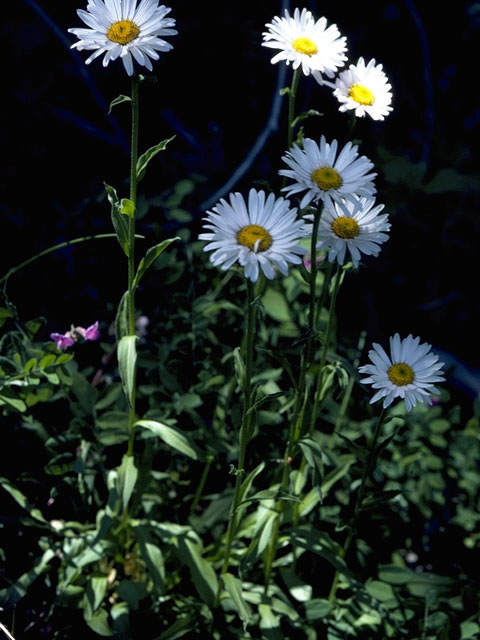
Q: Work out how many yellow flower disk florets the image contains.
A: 7